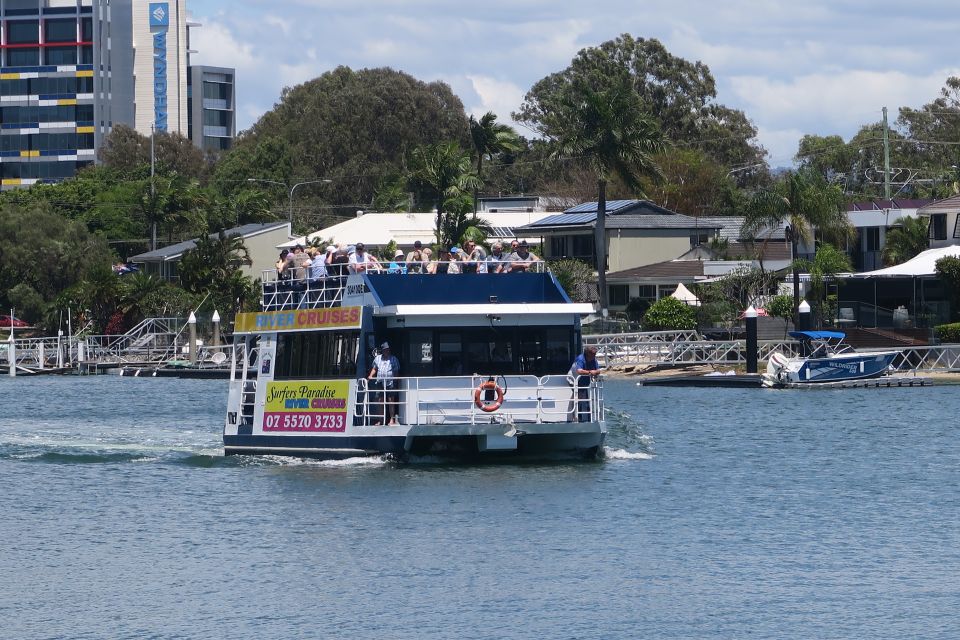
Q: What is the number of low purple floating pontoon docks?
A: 0